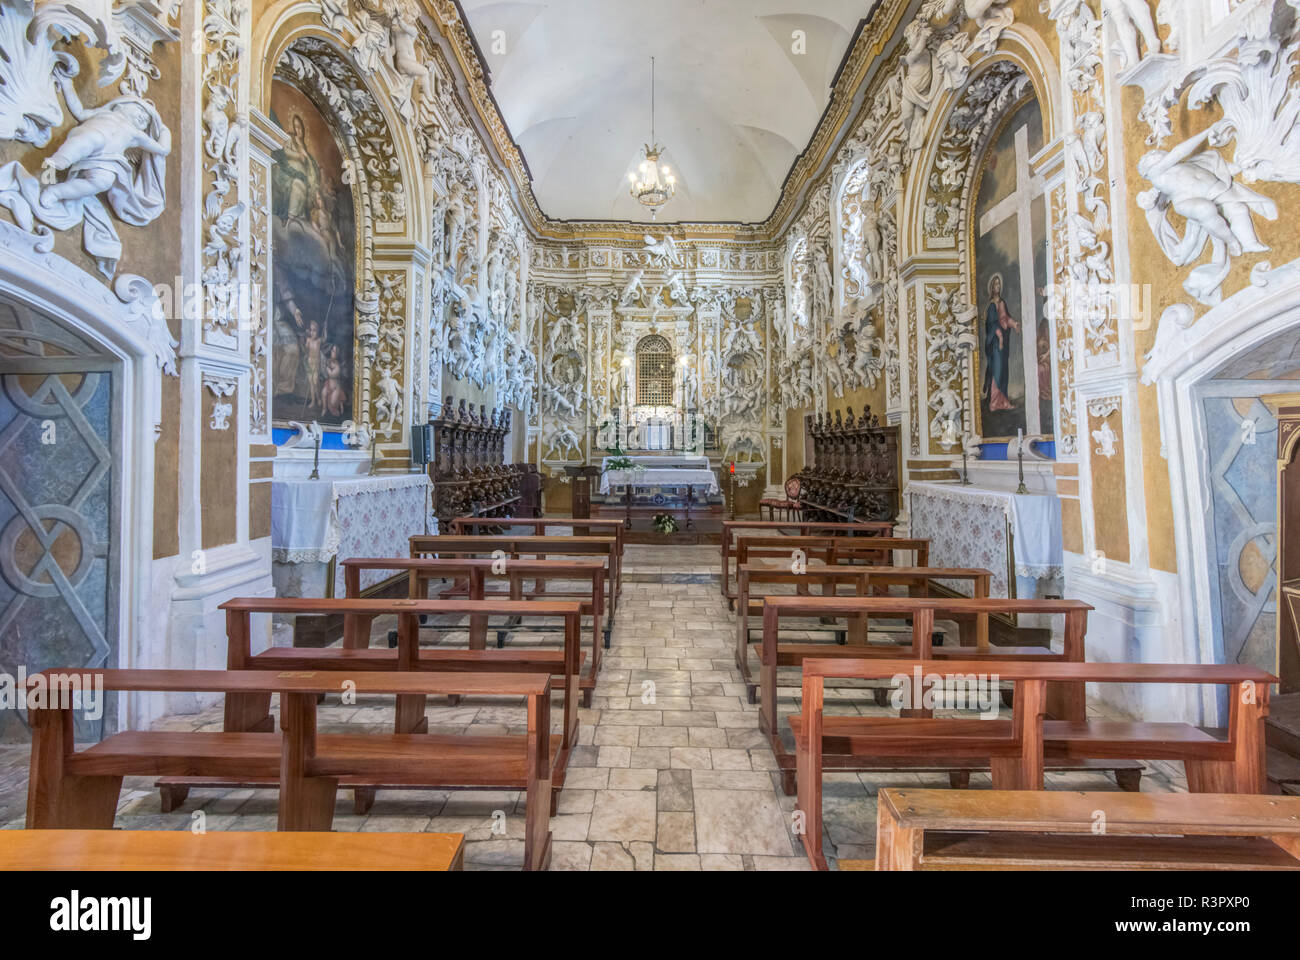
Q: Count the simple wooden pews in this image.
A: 12